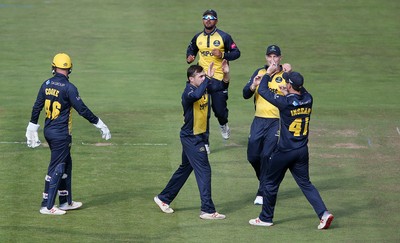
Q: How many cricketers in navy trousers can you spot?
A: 5